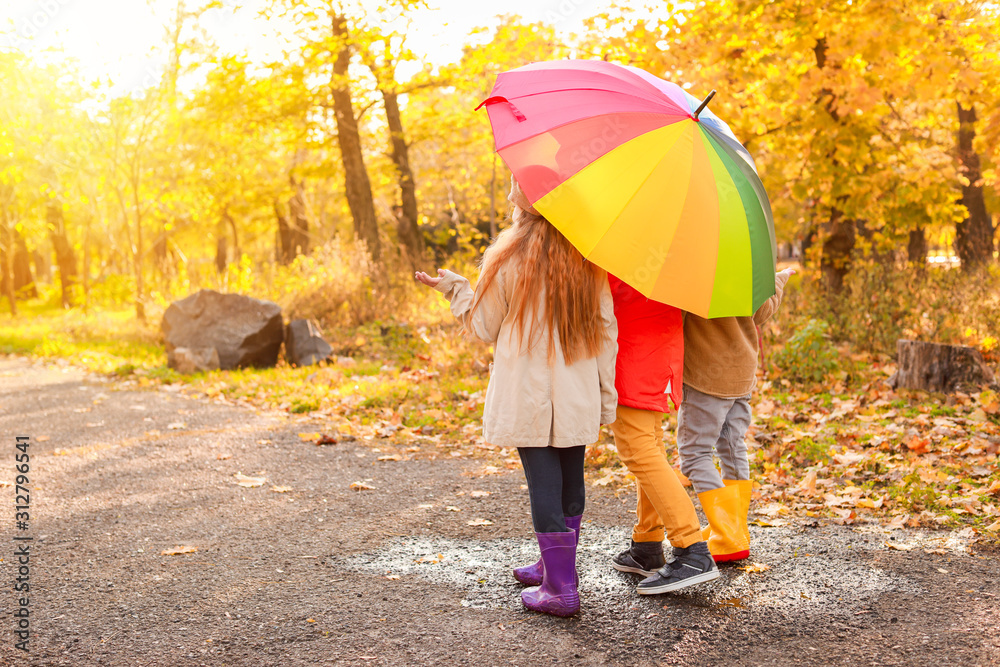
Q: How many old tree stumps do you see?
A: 1